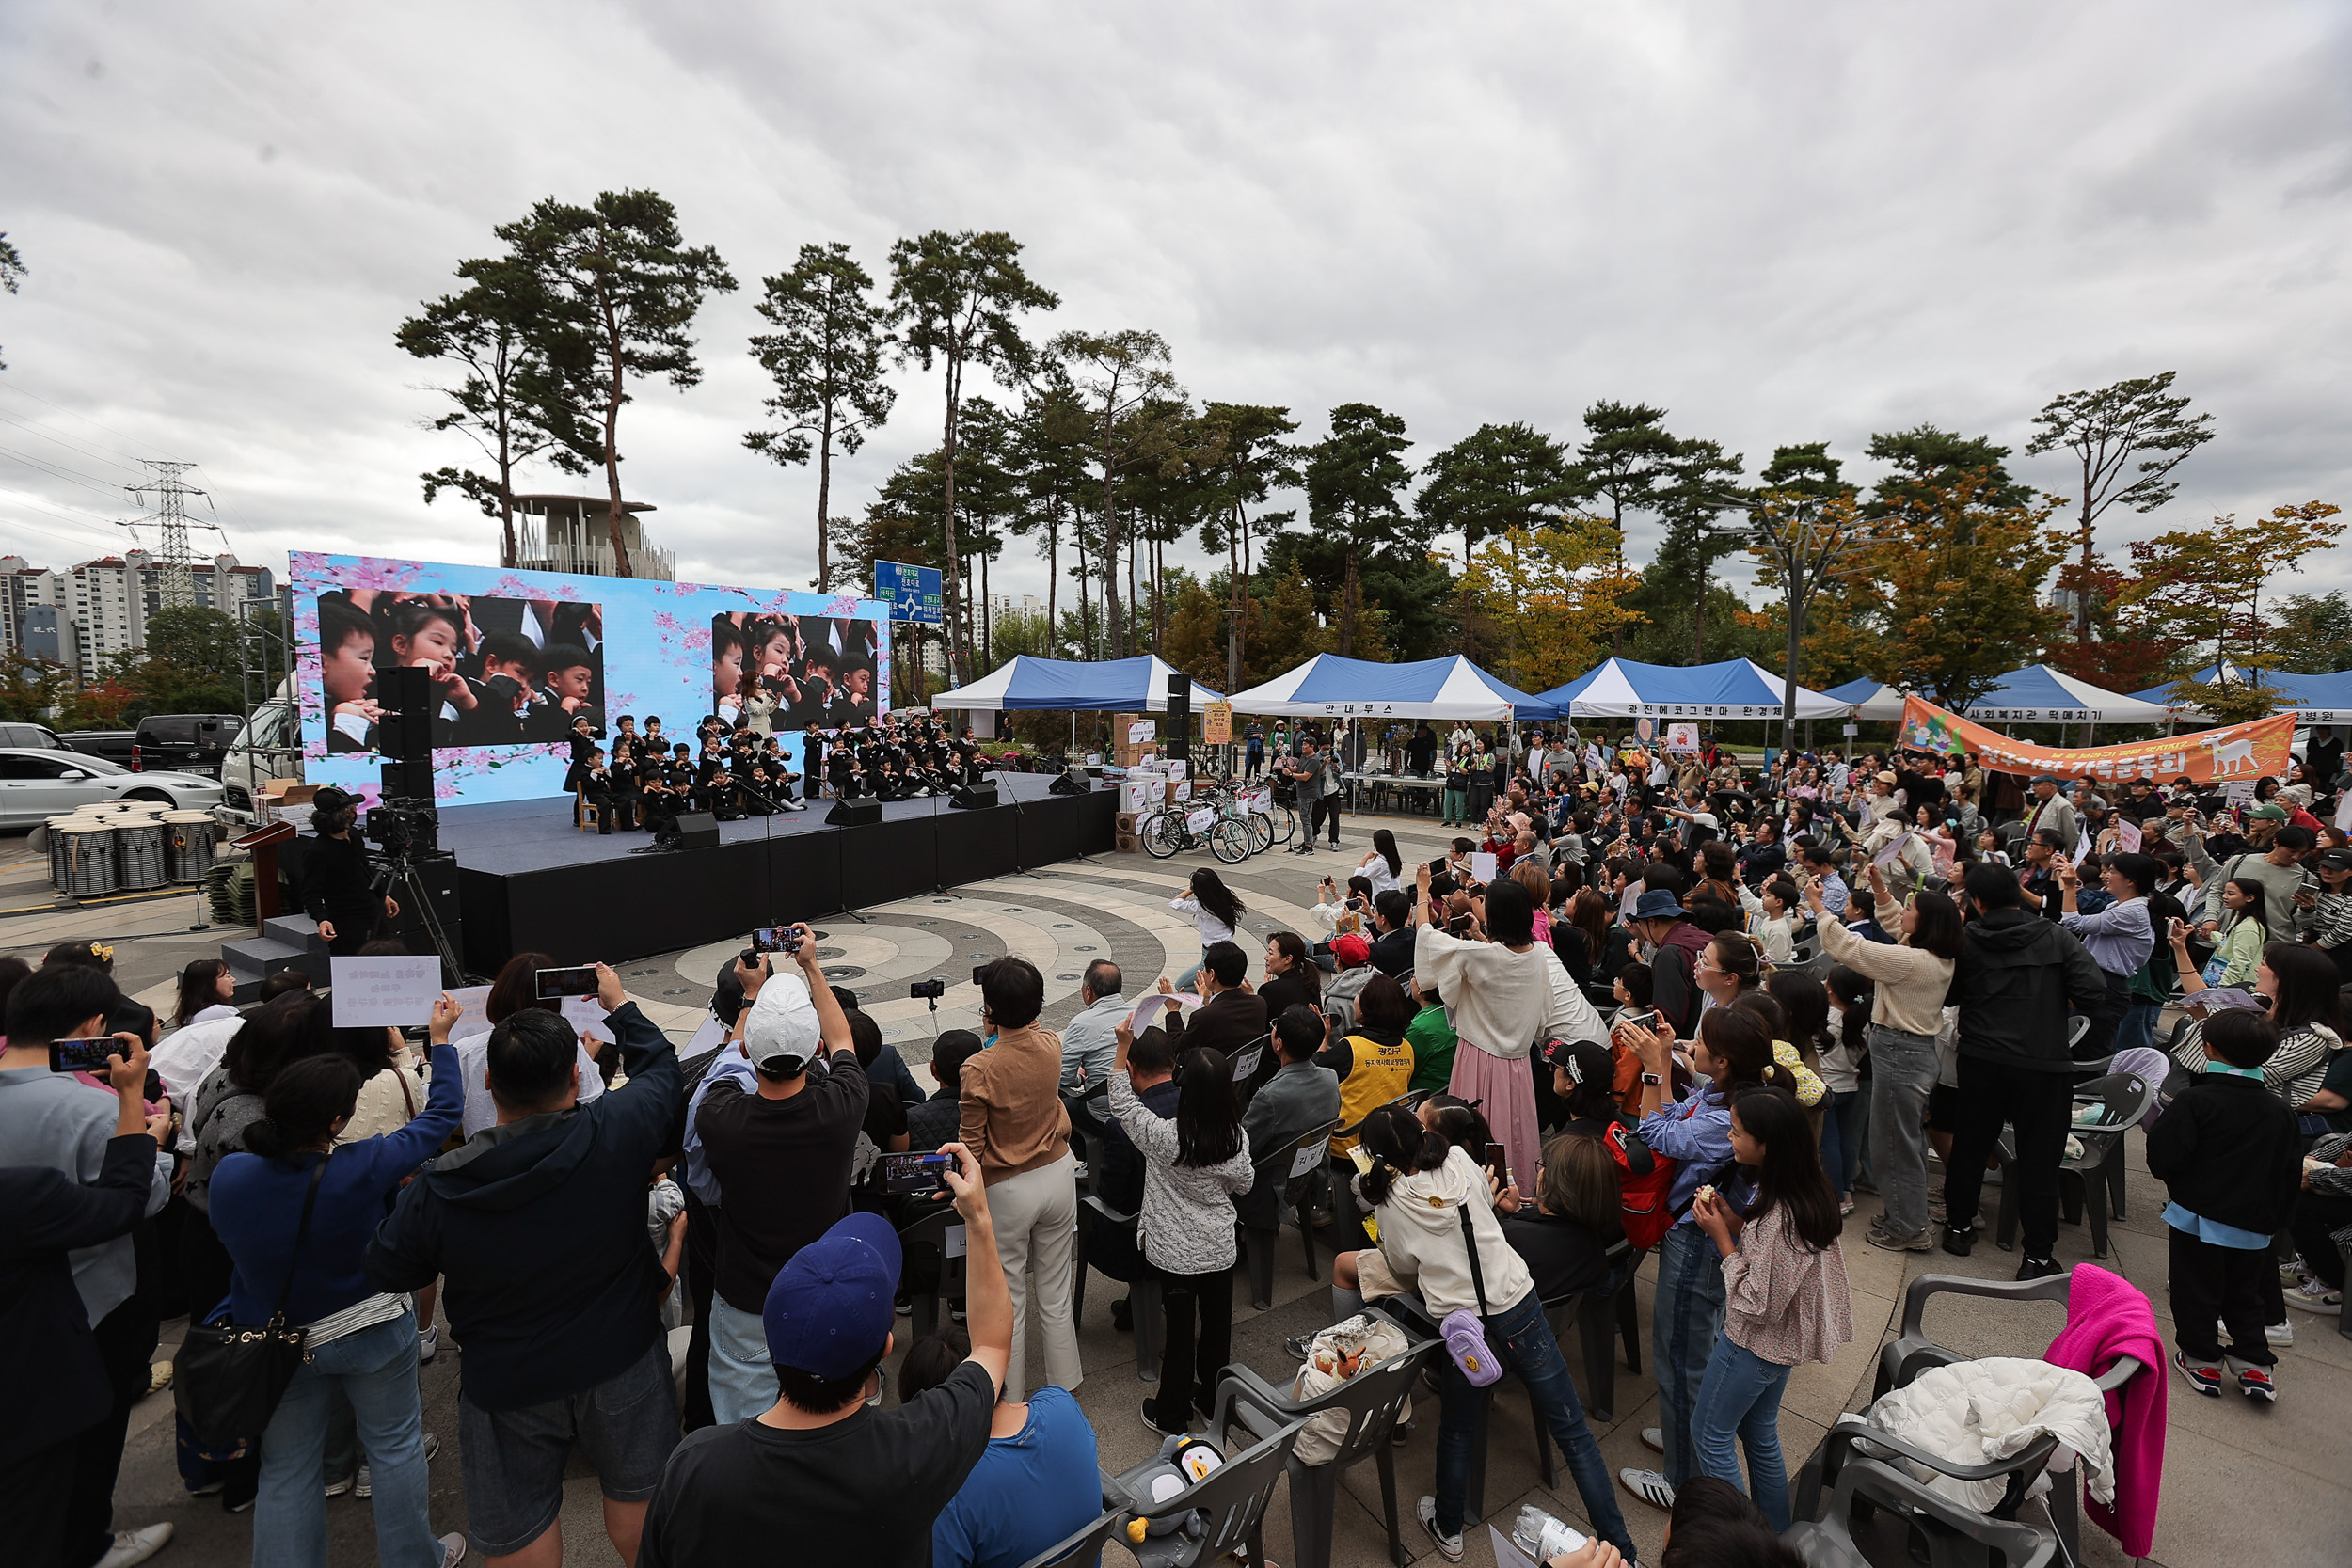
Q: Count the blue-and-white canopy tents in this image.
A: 5